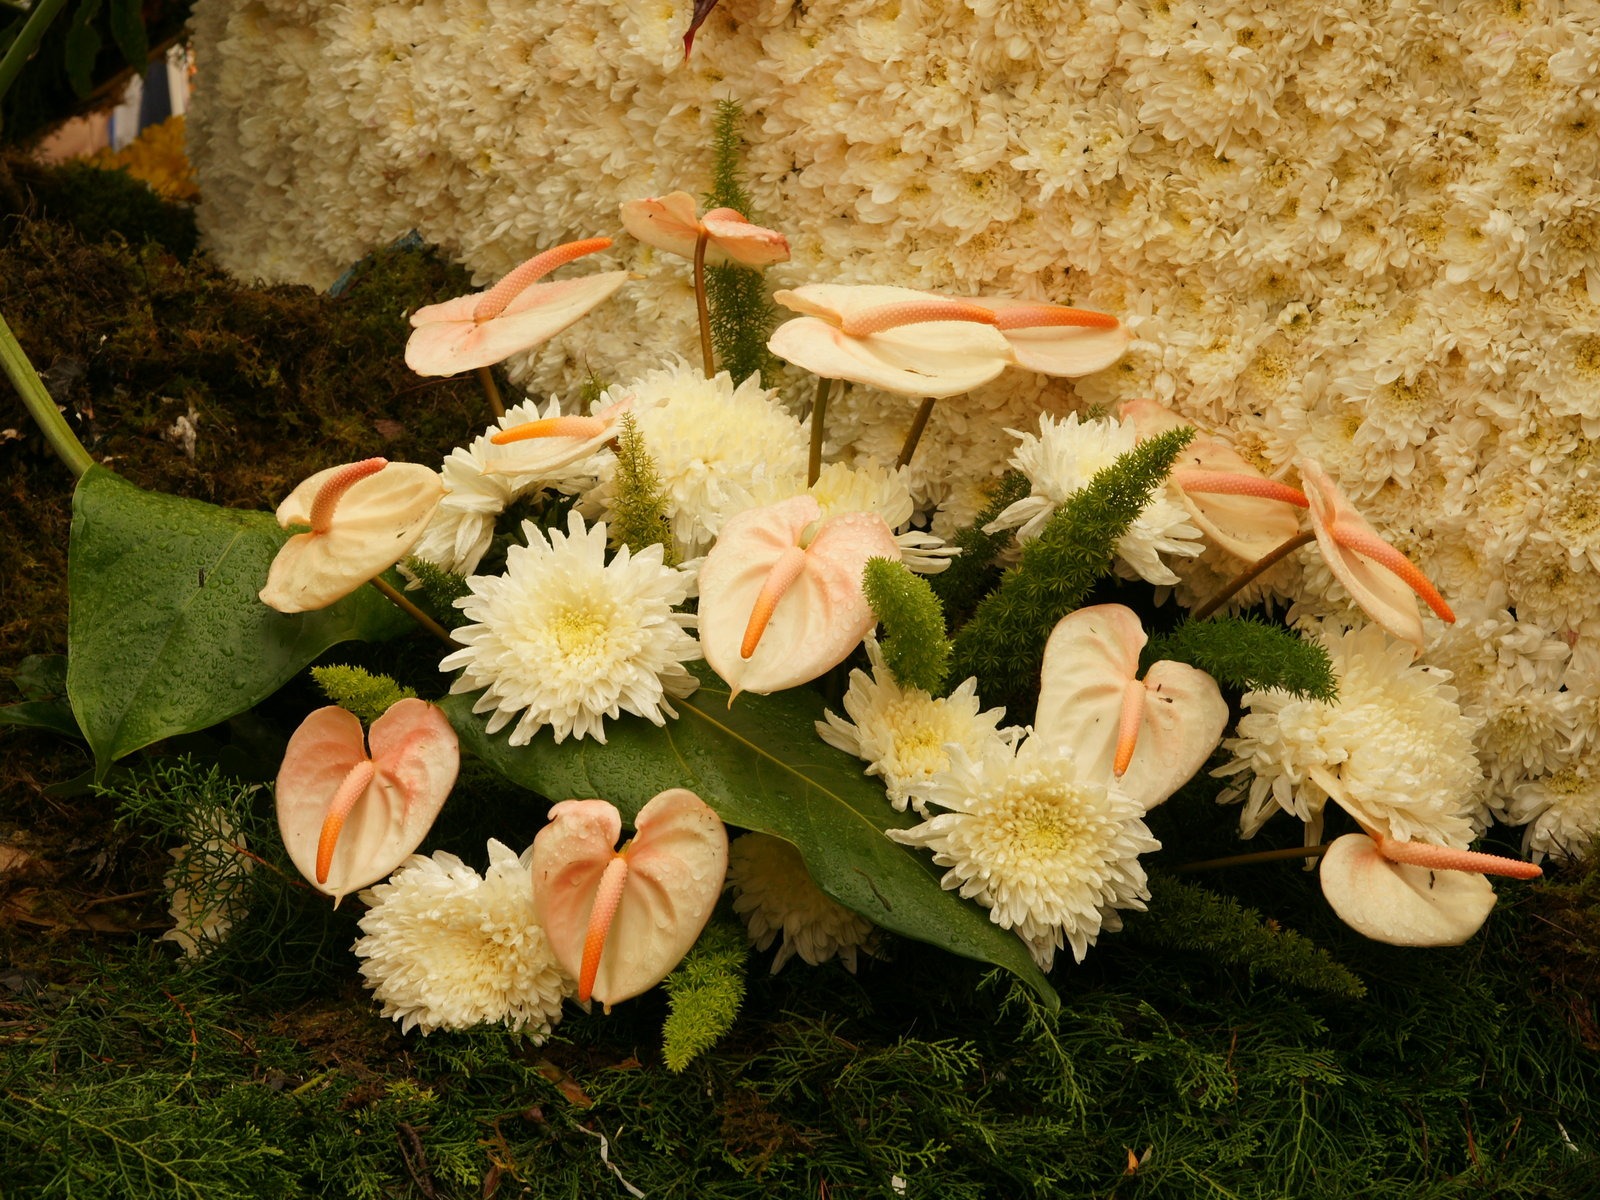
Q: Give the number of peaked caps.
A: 0